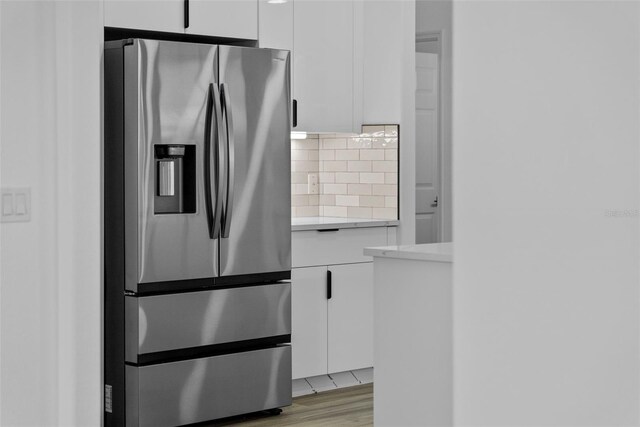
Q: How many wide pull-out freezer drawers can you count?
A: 2